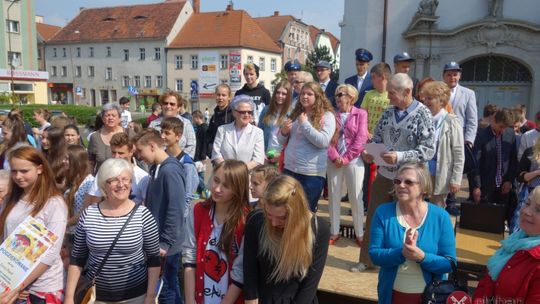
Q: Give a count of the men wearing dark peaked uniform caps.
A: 5